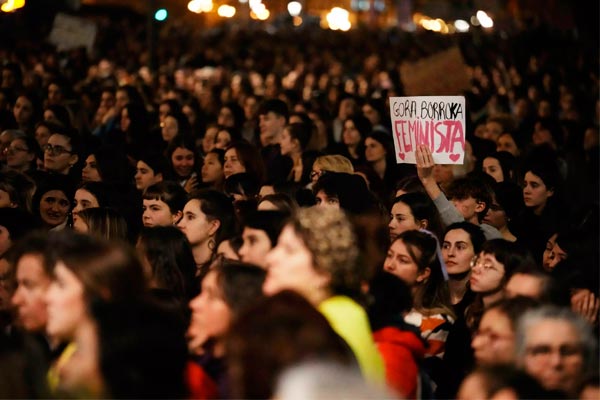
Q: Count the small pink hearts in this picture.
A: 2